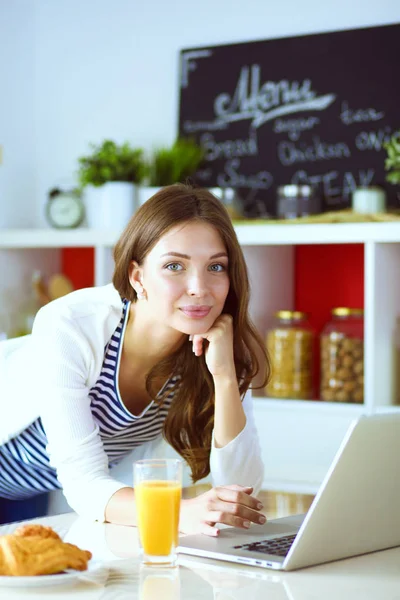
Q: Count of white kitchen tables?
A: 1